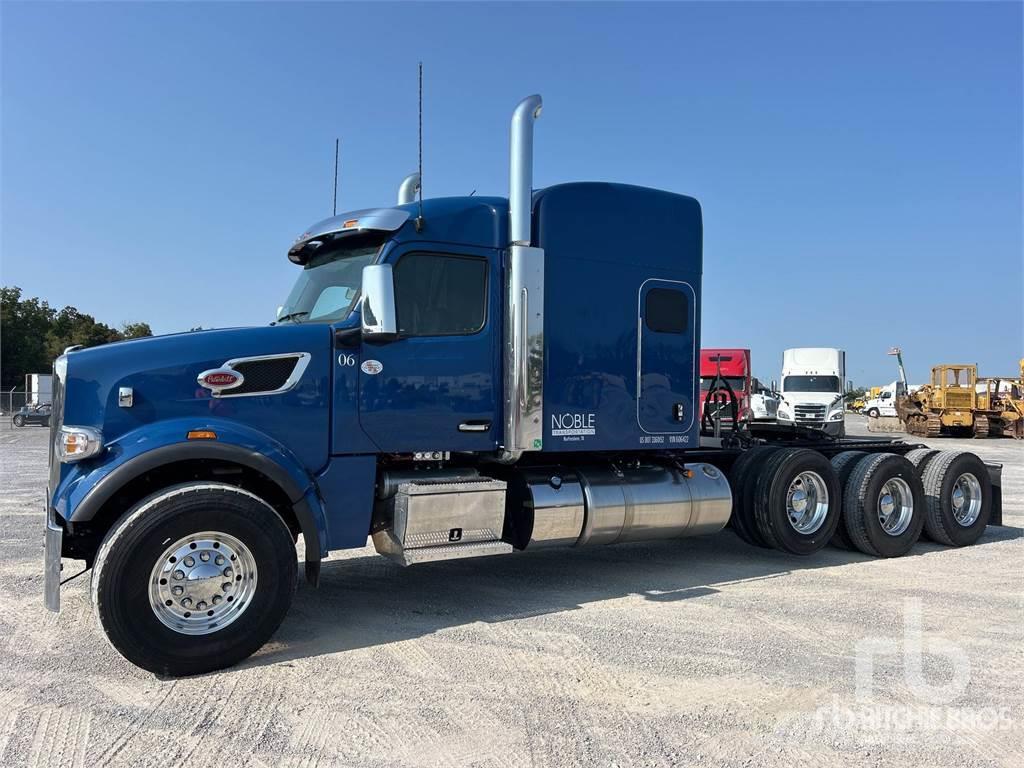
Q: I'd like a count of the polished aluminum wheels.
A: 4